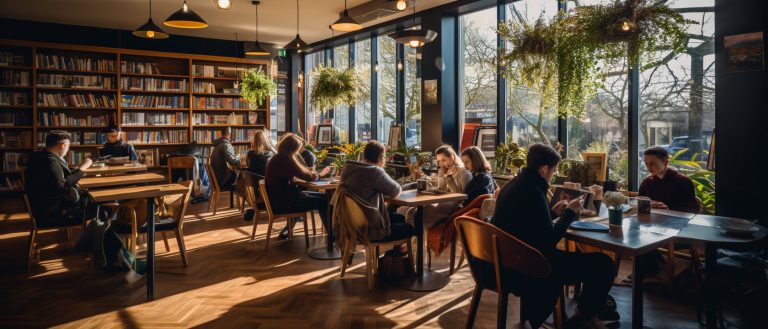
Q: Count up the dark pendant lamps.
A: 6